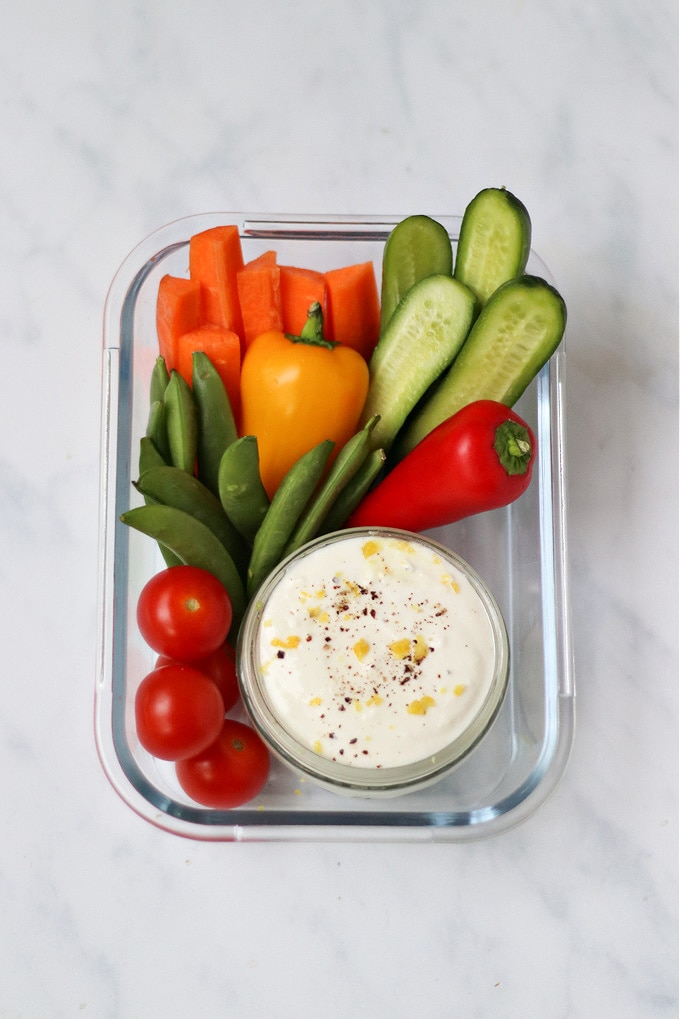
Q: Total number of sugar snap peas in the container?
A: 11